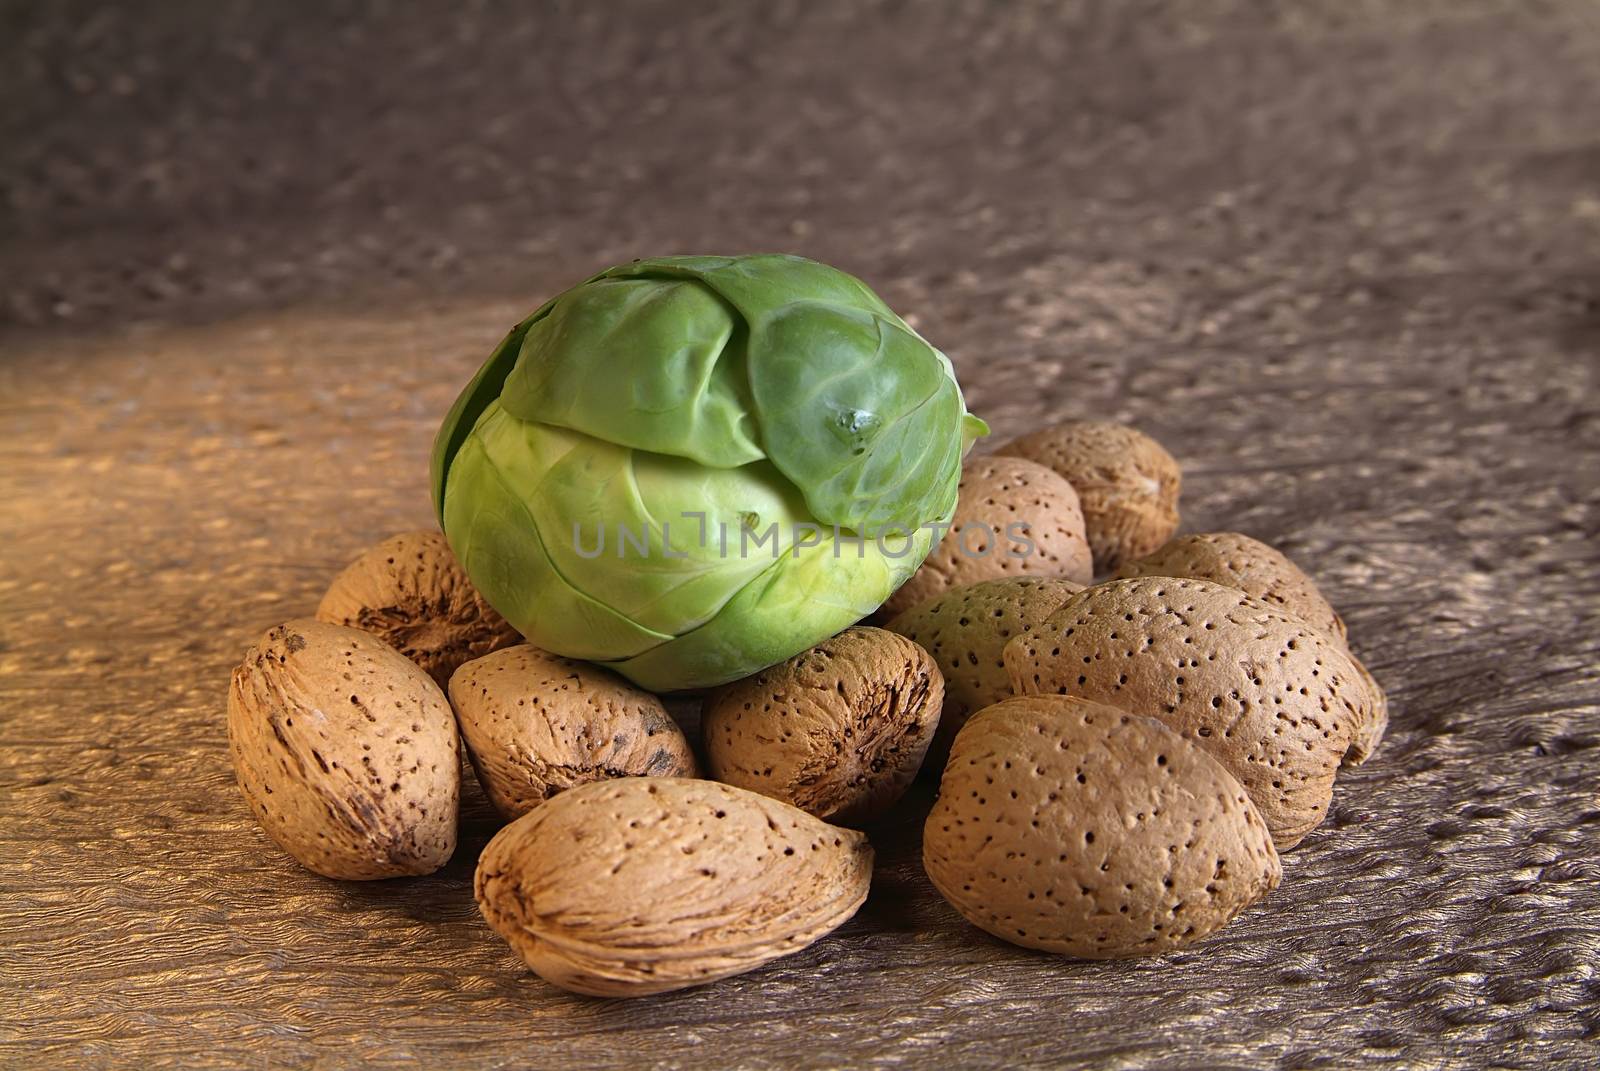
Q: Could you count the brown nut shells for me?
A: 11